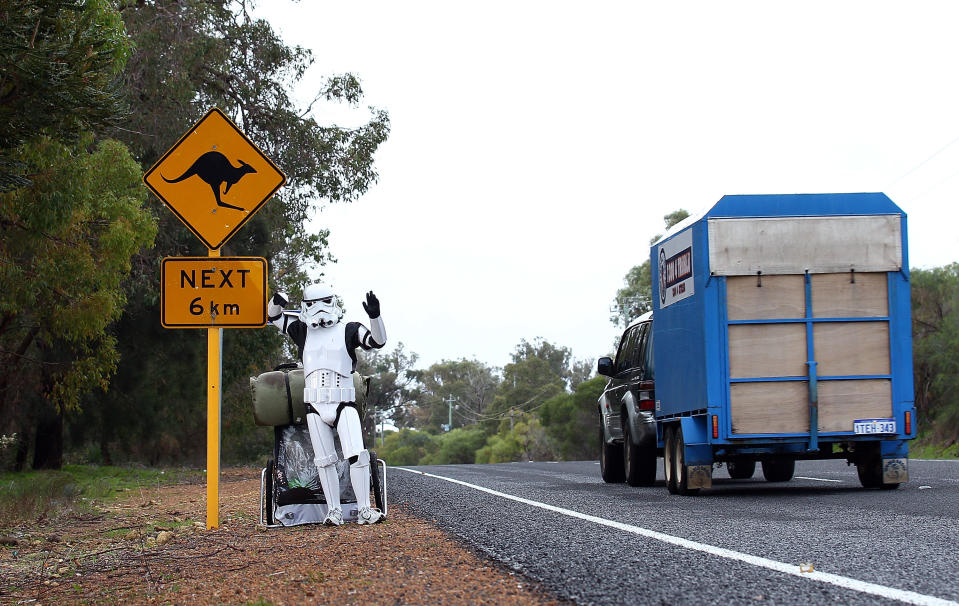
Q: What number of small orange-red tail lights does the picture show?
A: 2